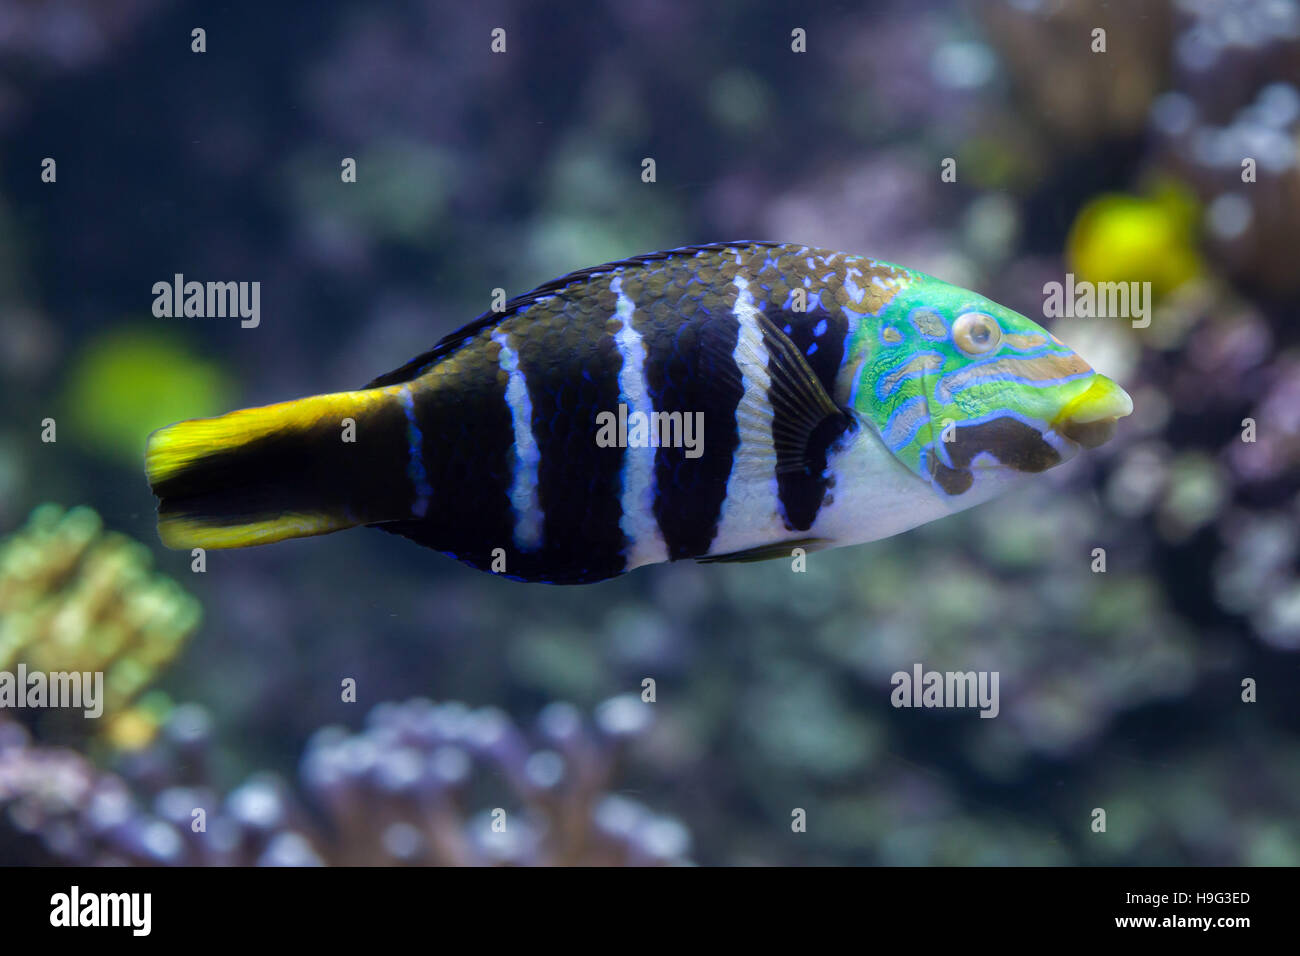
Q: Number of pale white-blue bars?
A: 4